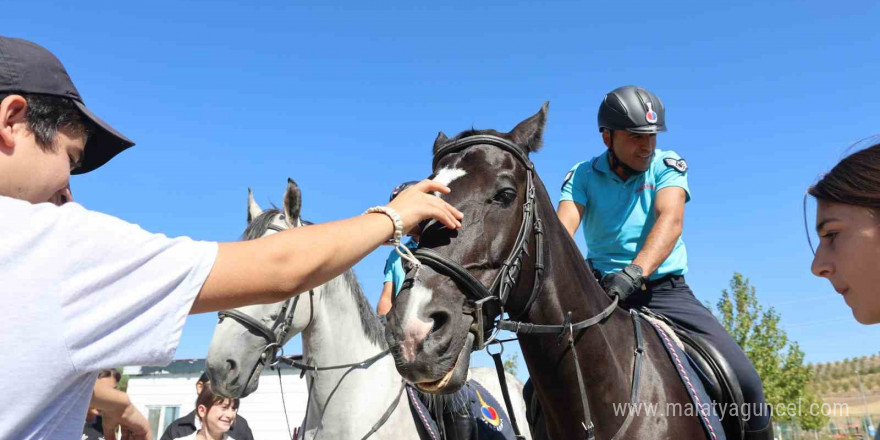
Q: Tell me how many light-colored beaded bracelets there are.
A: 1